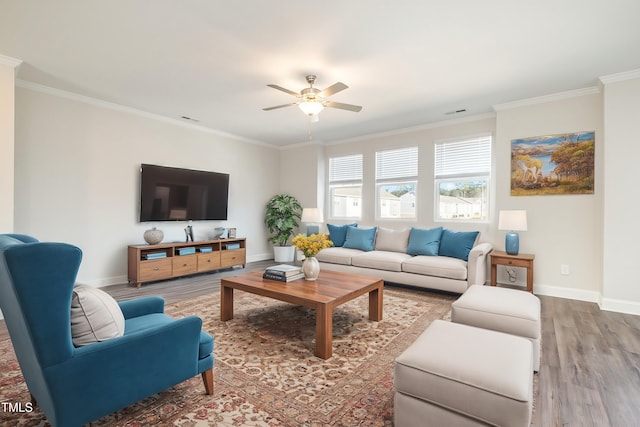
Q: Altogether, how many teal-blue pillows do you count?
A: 4